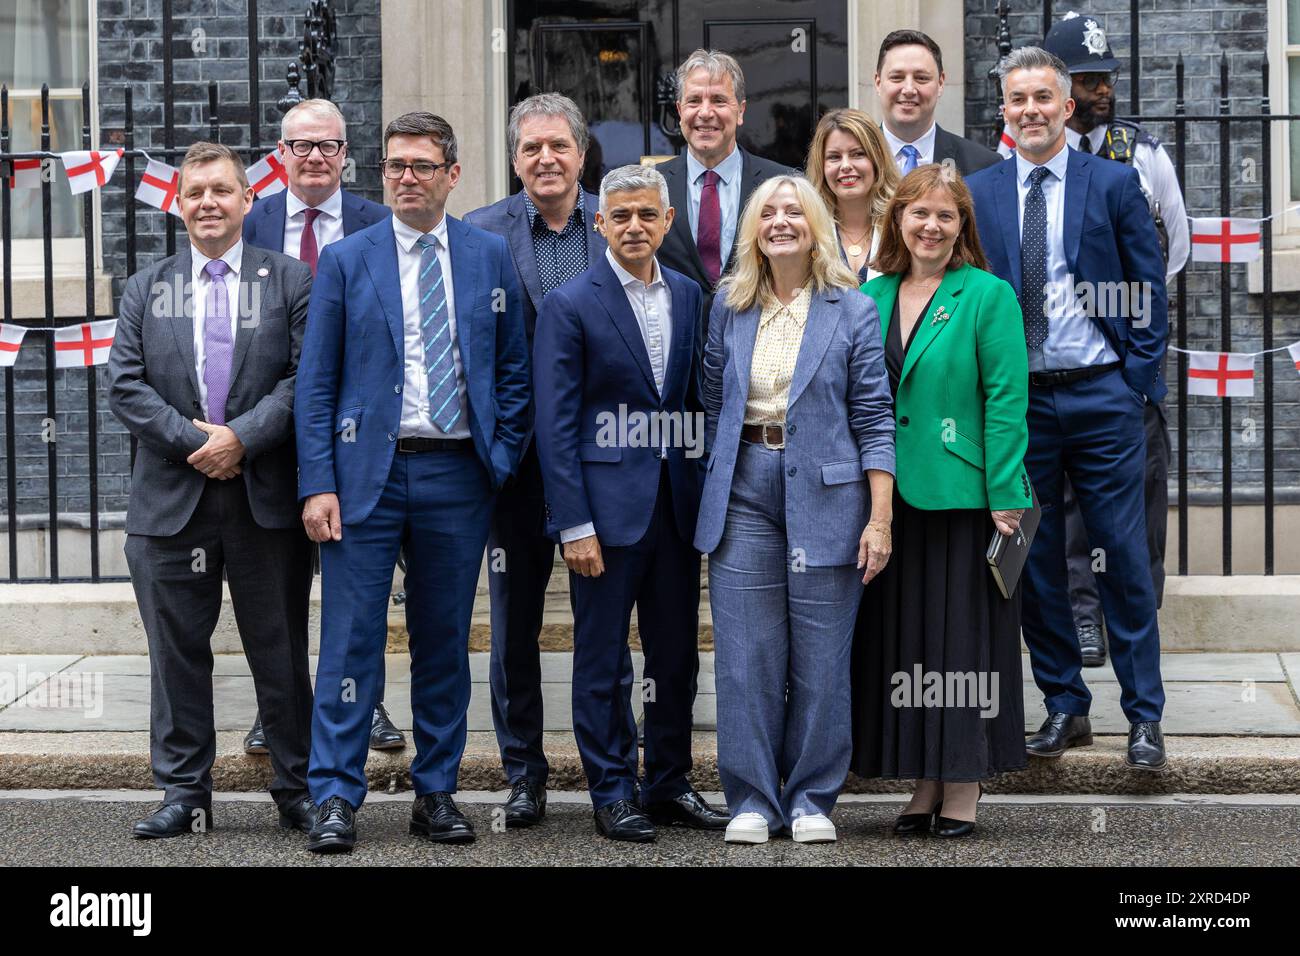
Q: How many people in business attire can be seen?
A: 11